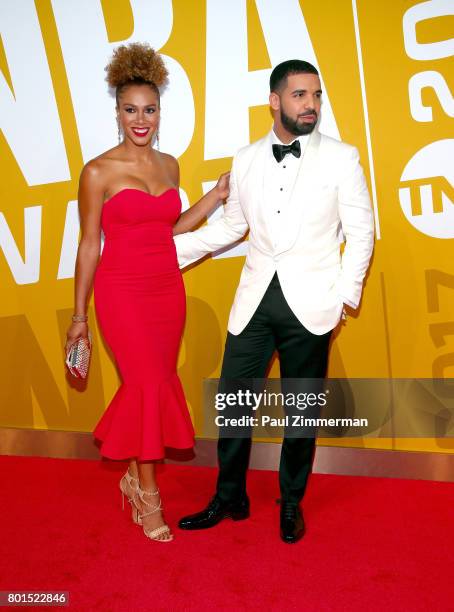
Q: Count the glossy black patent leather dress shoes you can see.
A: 2